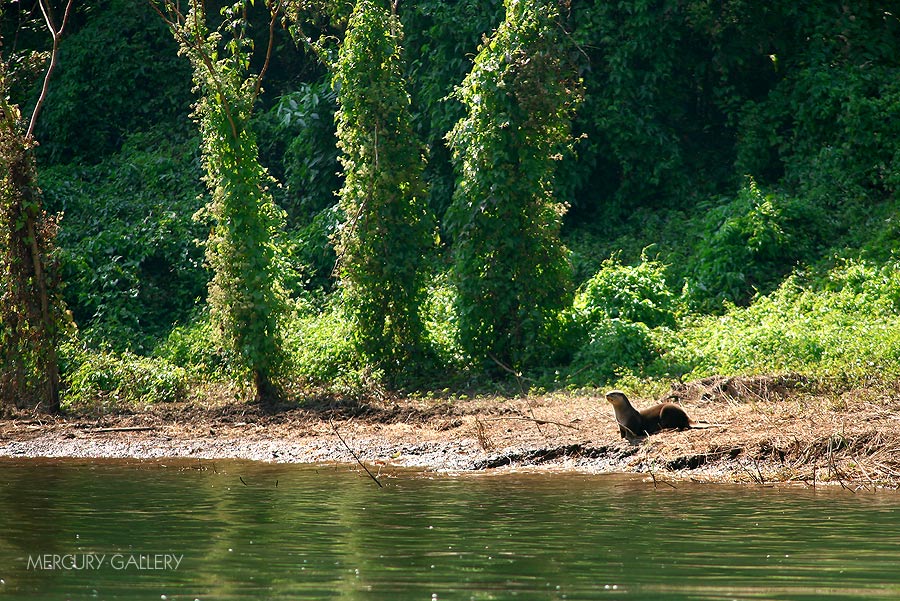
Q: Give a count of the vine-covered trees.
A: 4